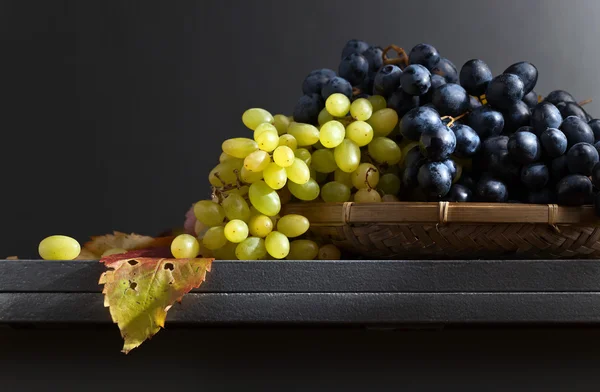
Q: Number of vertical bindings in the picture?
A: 3